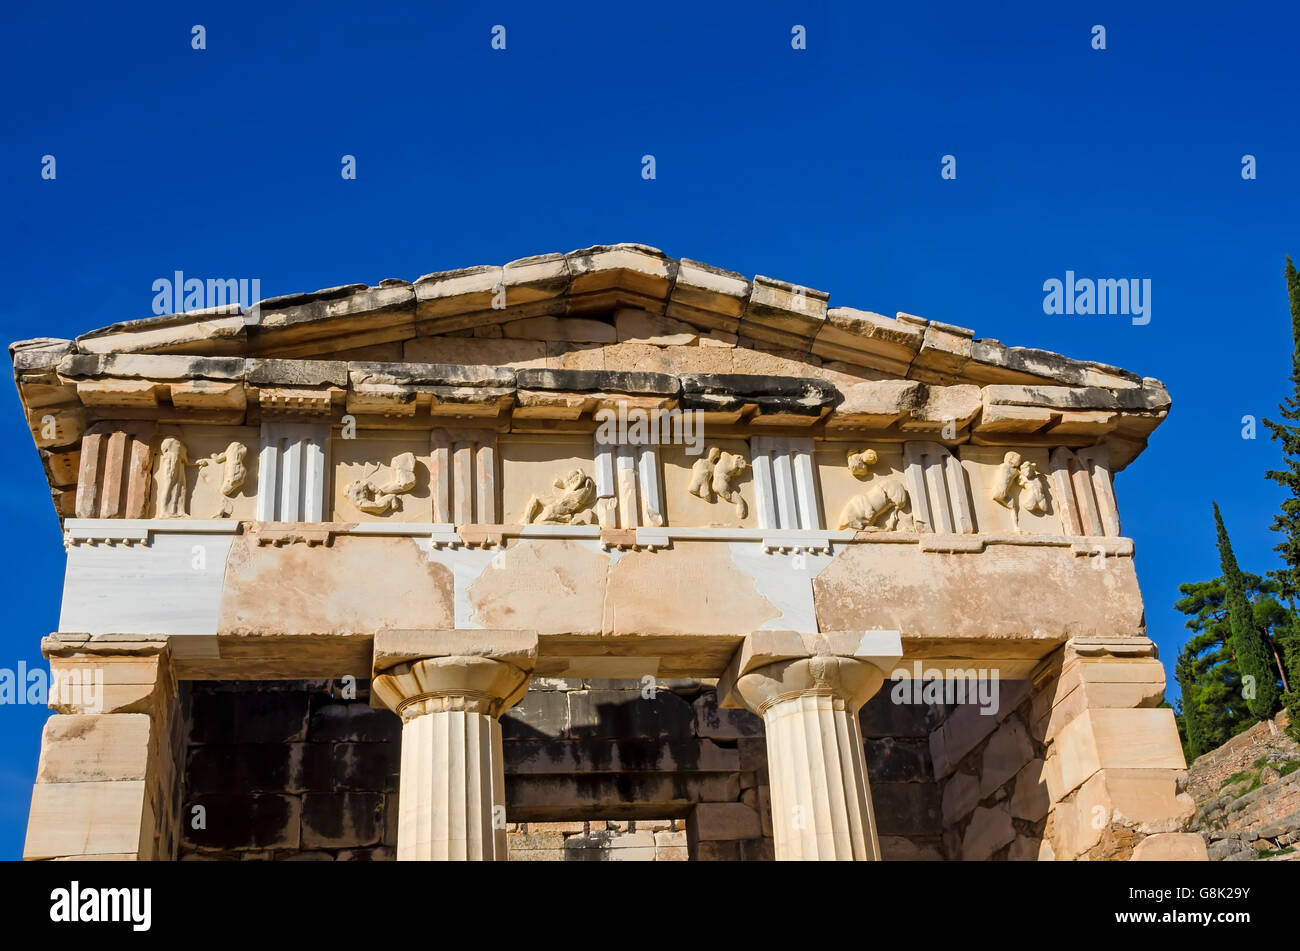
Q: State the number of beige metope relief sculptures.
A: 6